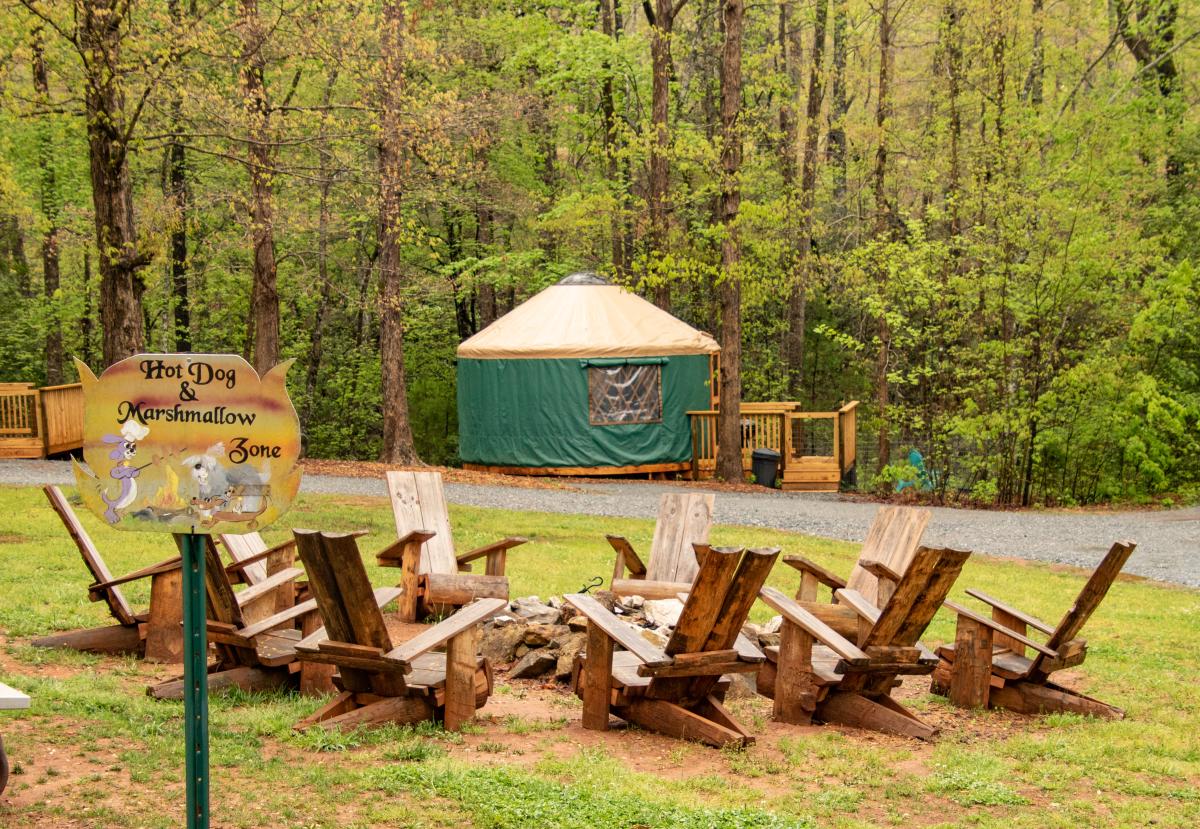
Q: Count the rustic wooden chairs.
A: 10